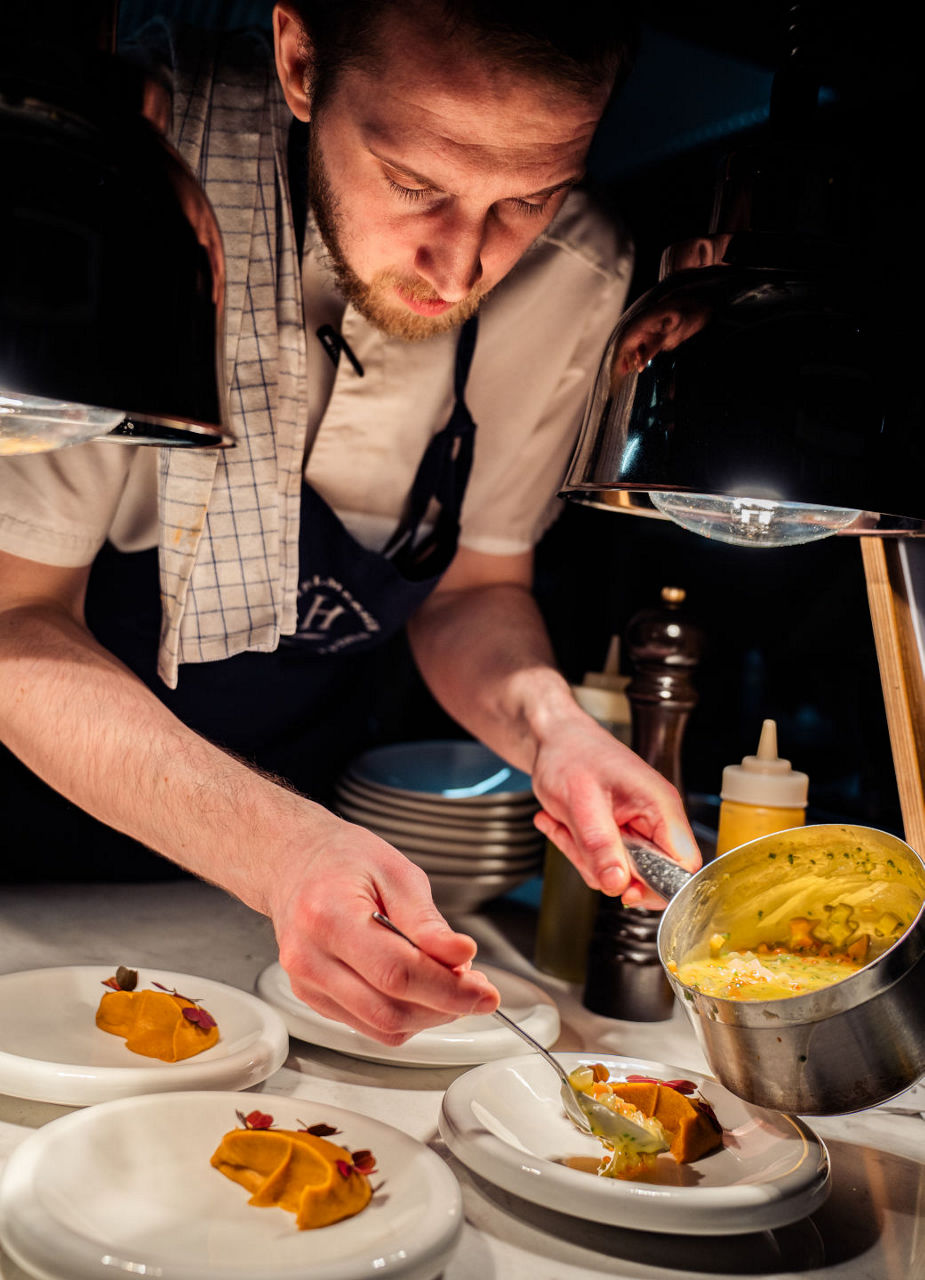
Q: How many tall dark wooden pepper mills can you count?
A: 1